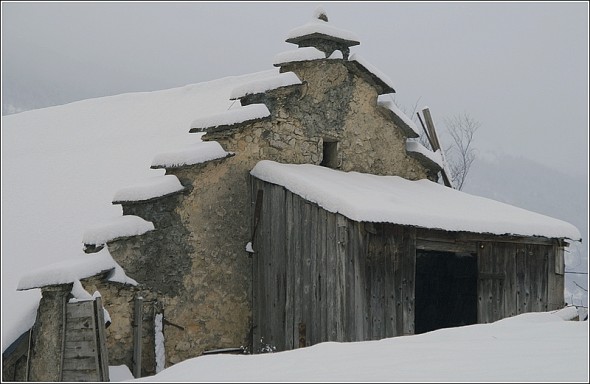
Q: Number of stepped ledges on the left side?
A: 7